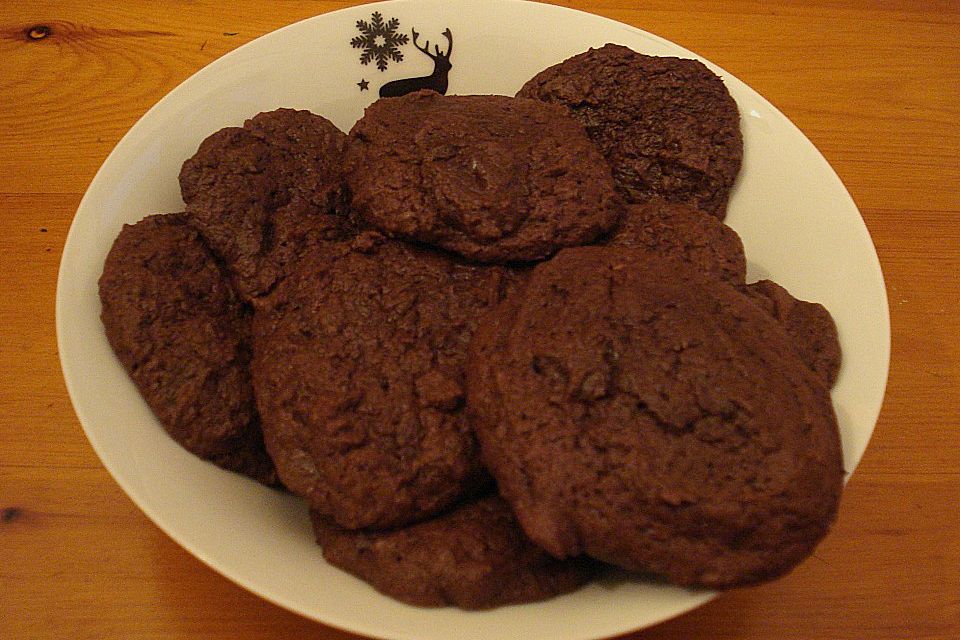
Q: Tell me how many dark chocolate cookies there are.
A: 9